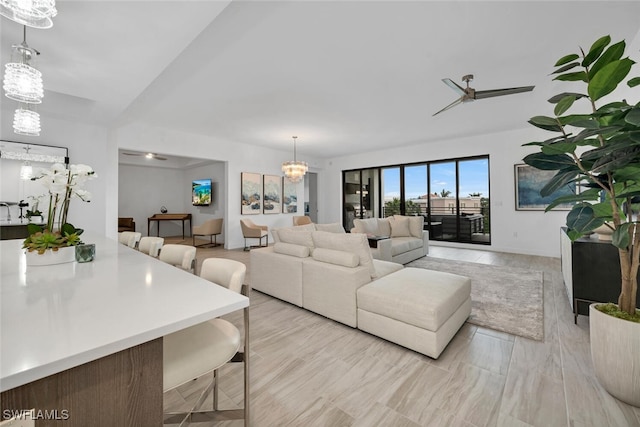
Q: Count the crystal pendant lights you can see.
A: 3